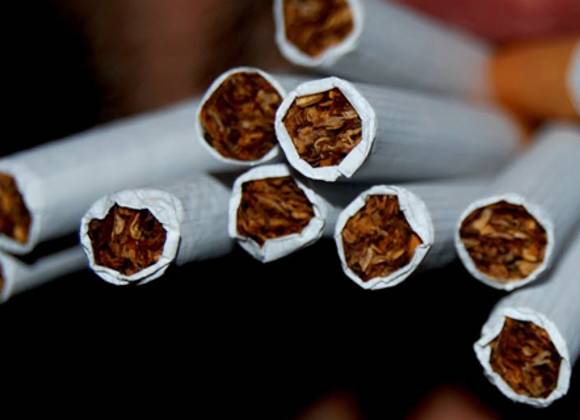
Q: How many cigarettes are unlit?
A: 10